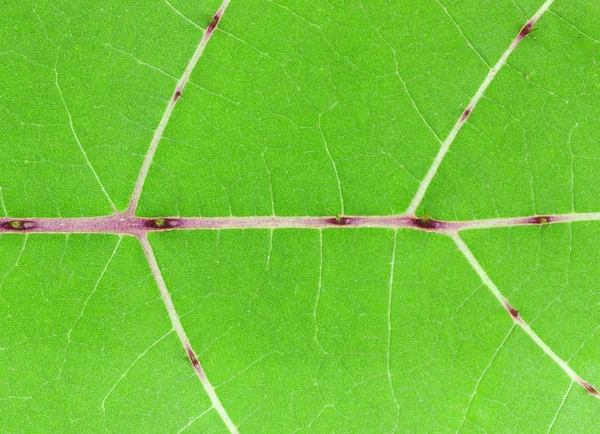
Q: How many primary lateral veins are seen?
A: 4